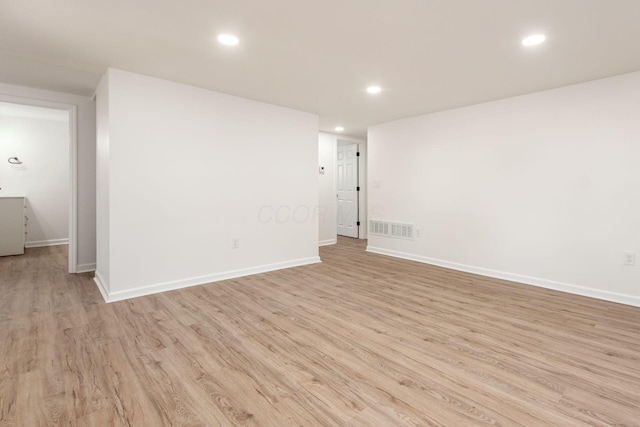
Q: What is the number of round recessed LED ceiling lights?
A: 4